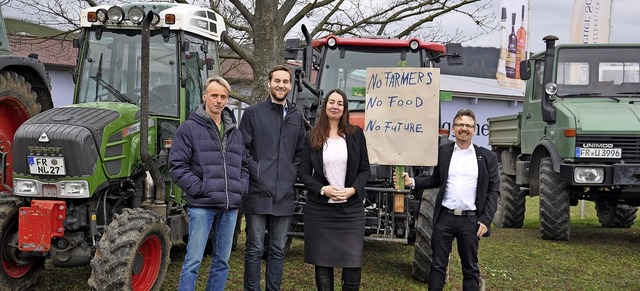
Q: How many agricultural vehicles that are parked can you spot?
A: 4